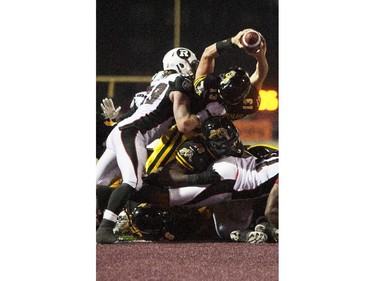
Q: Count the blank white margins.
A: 2